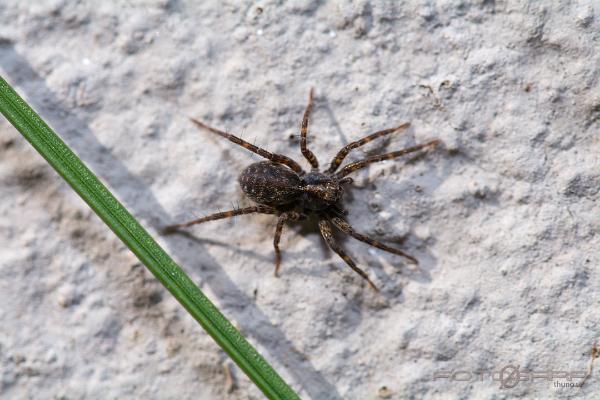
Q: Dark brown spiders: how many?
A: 1